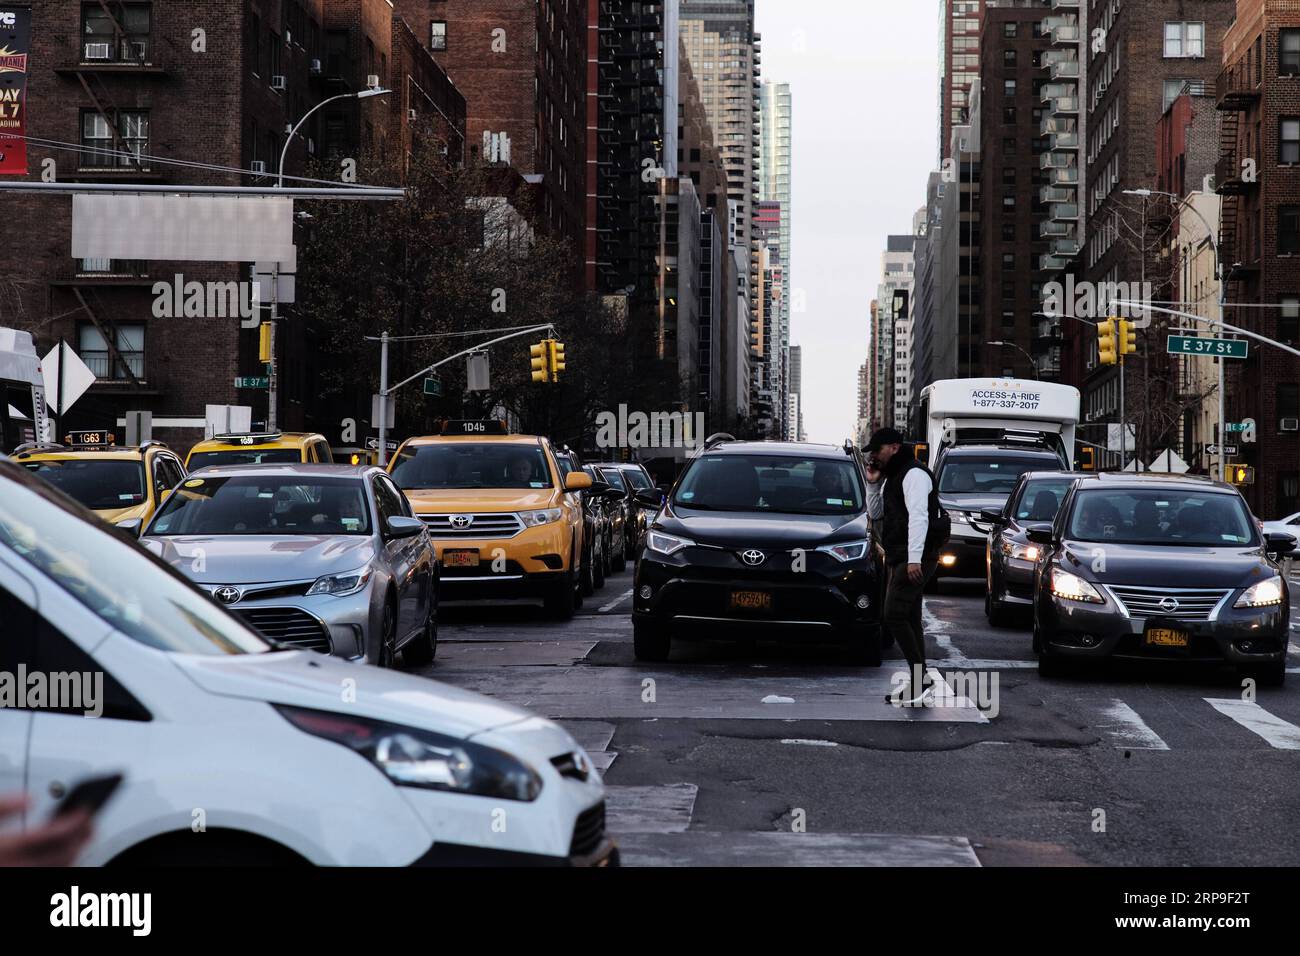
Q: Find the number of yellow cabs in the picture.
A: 3